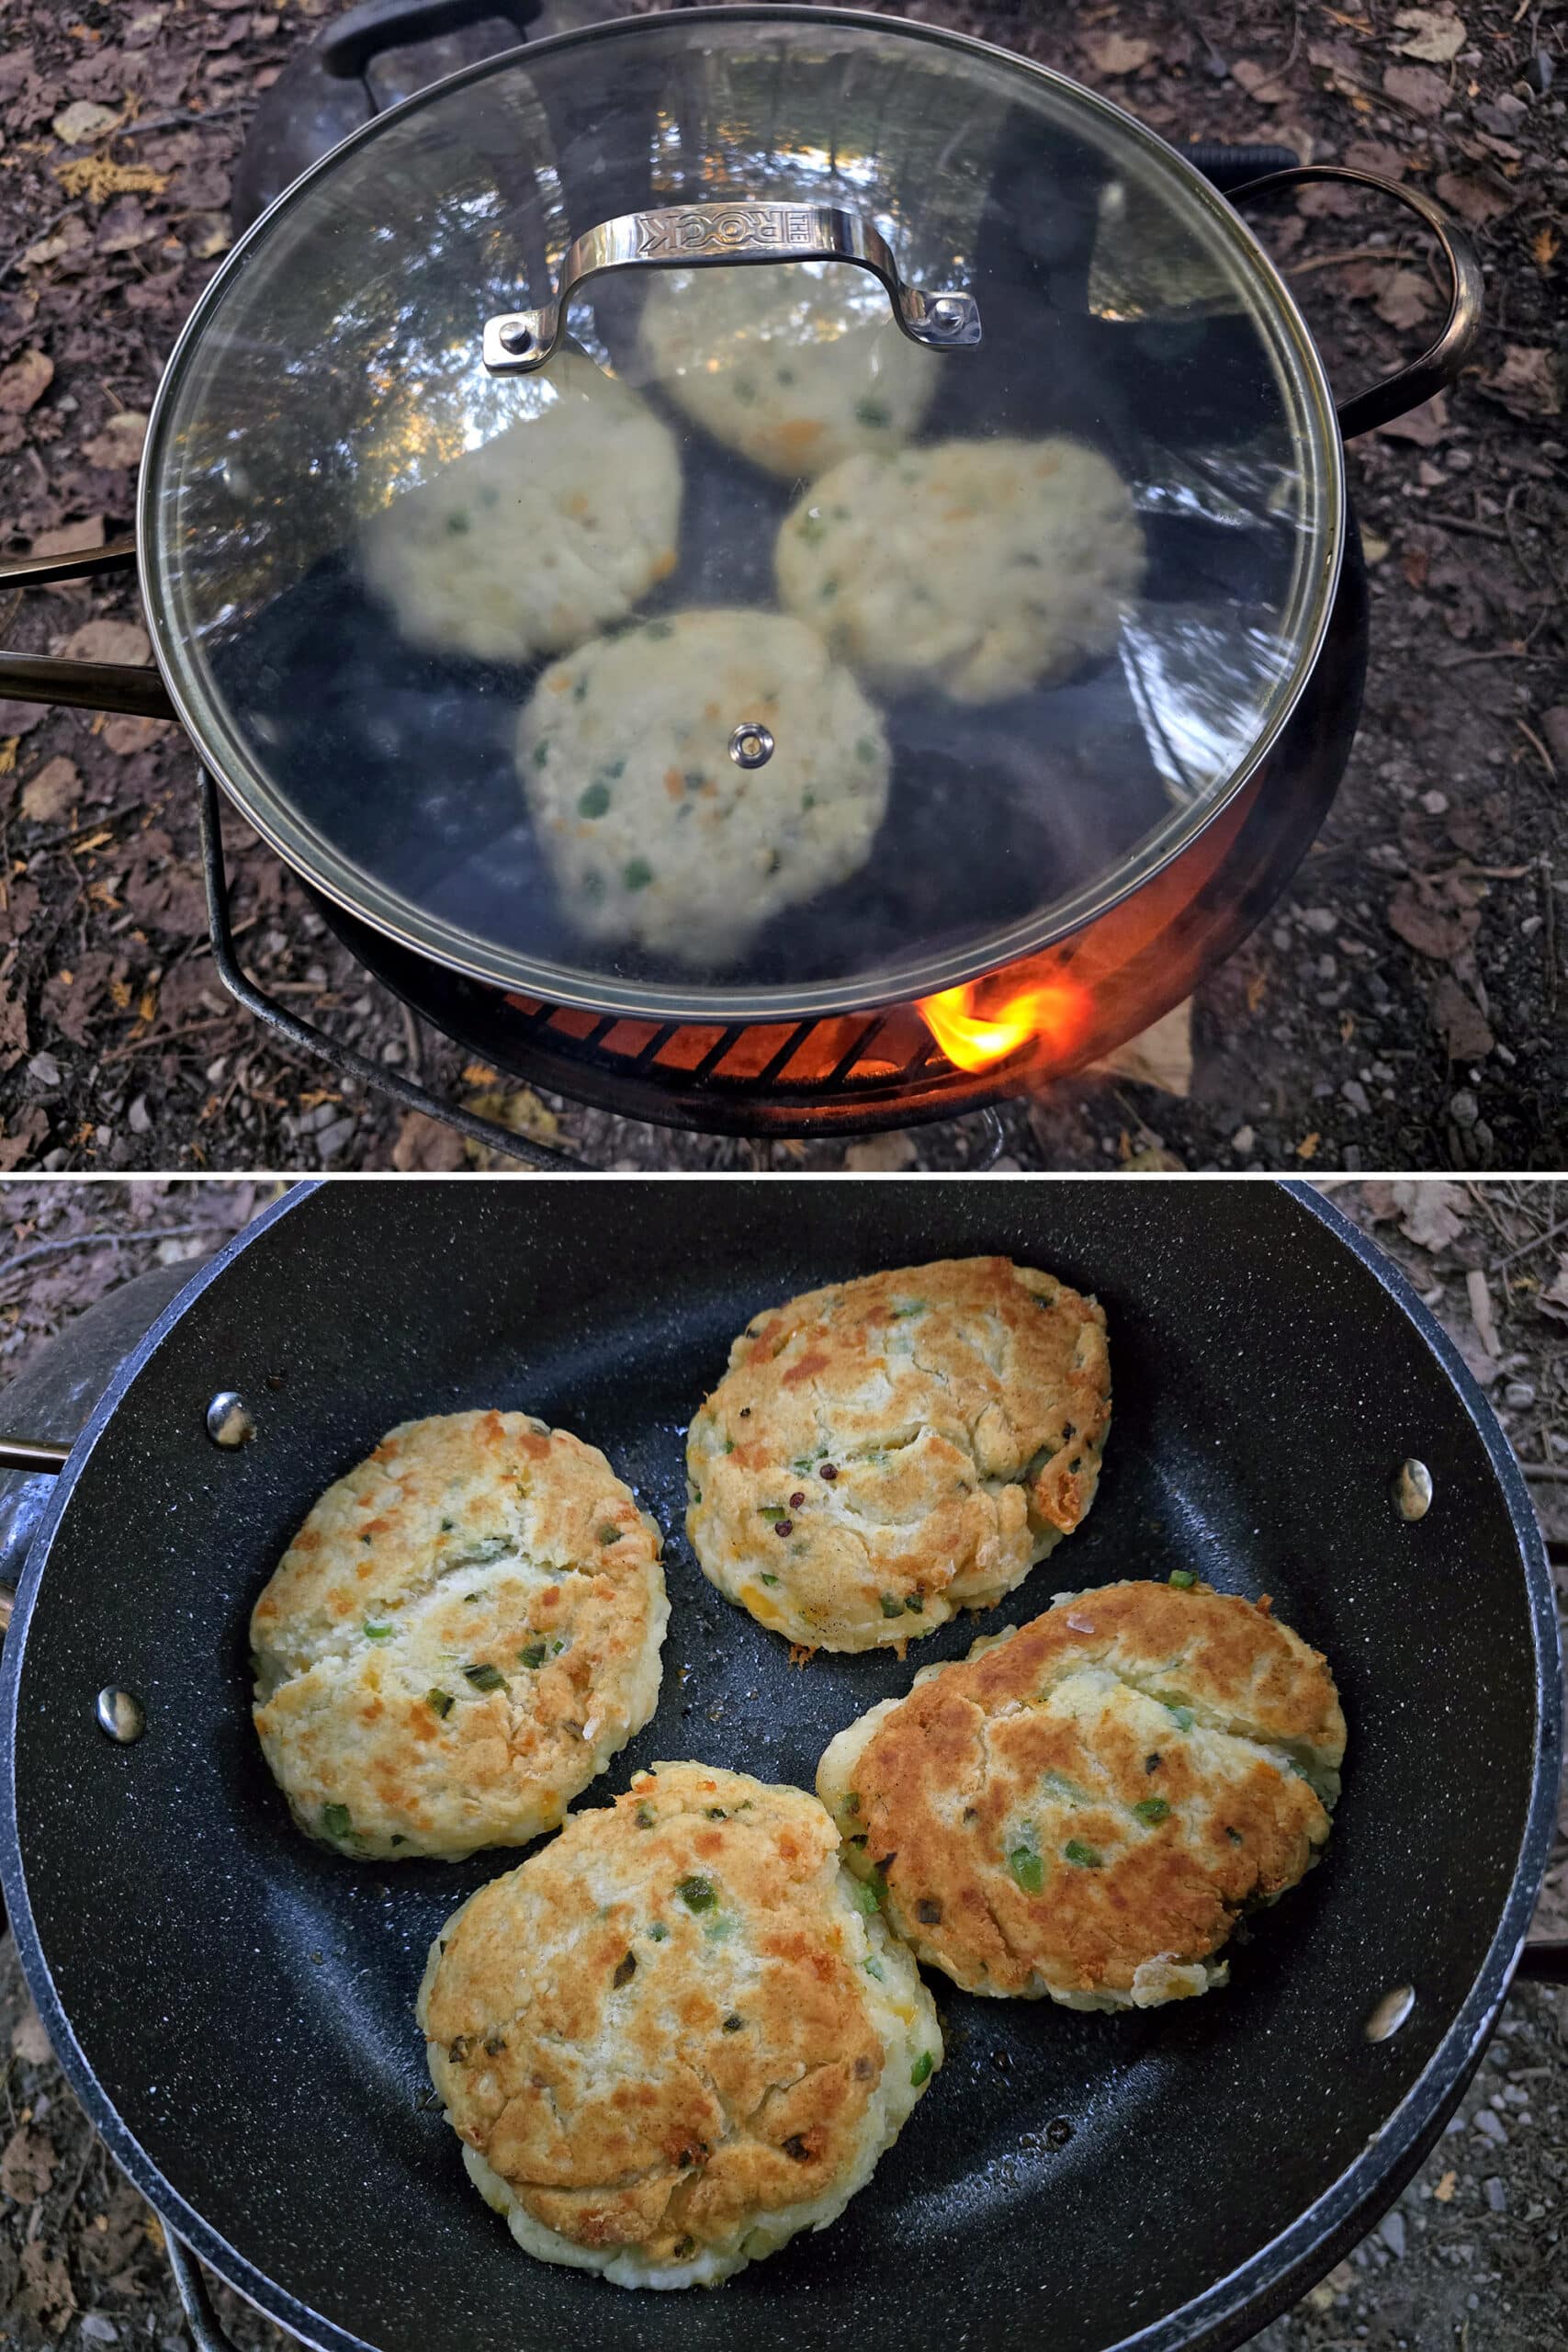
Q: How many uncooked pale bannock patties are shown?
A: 4